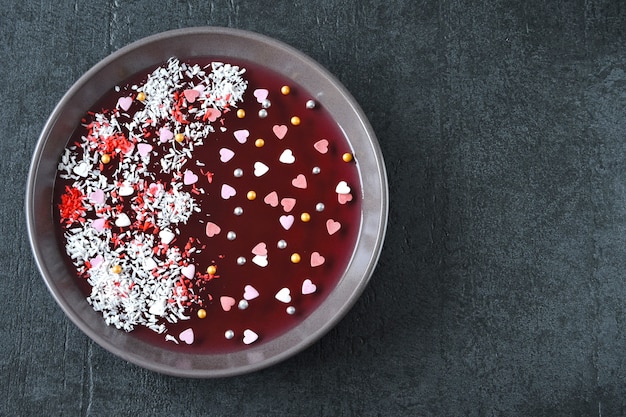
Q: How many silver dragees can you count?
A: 13